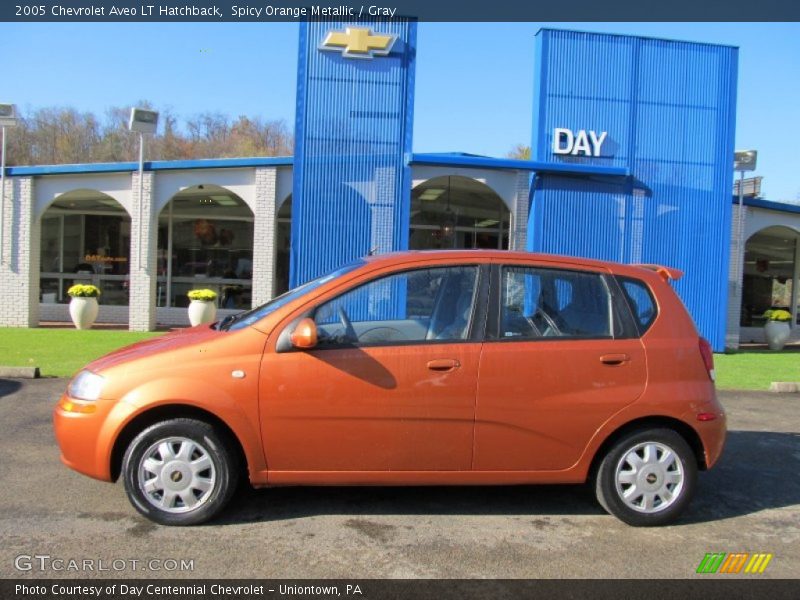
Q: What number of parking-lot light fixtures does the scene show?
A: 3